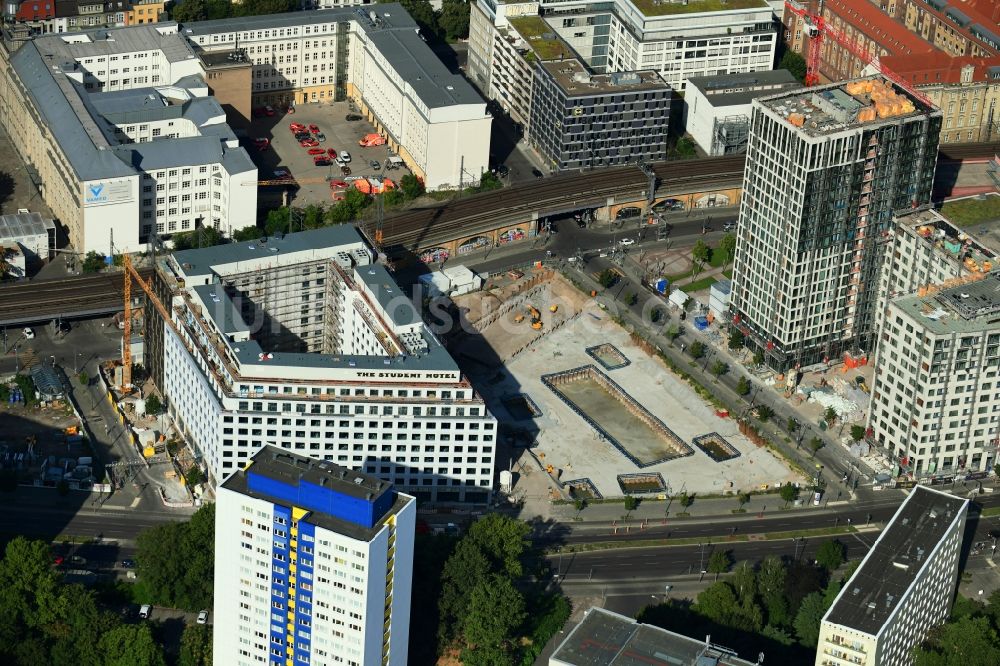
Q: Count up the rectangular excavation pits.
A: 6